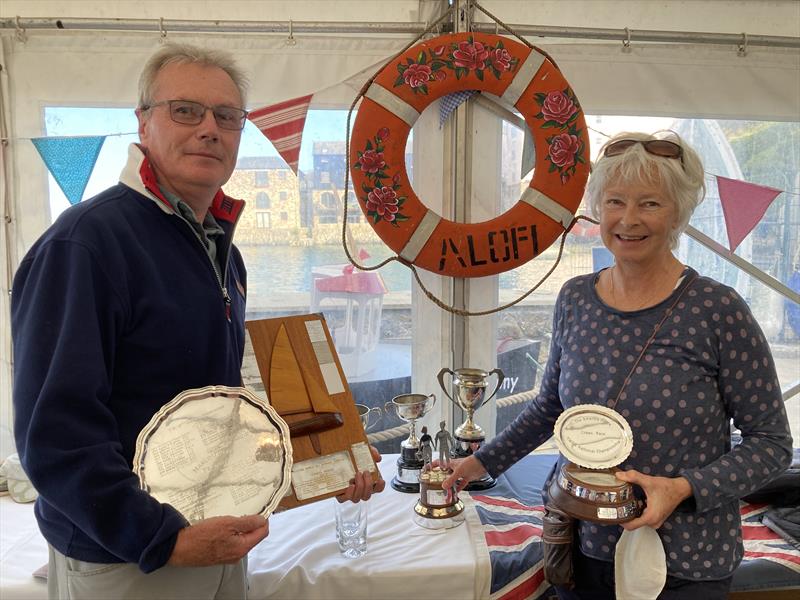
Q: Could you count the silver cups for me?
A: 3